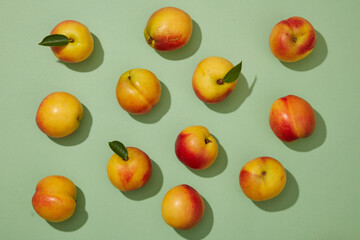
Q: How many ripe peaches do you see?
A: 12